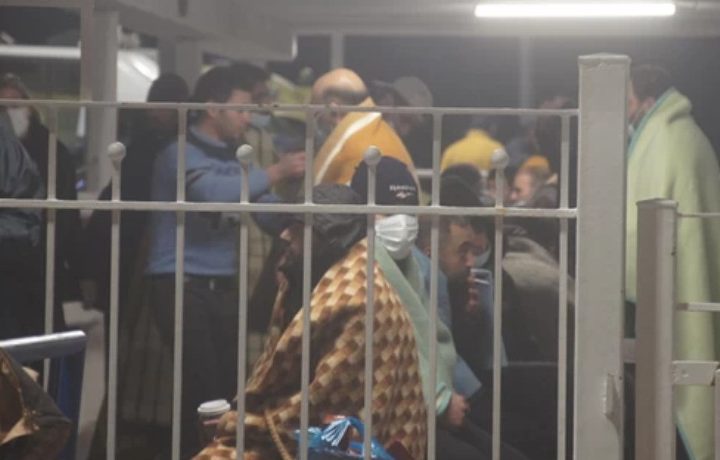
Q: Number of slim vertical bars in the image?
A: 9